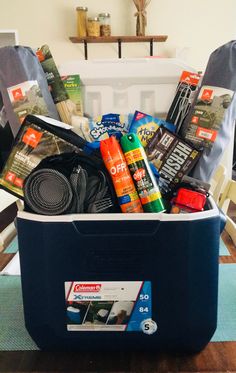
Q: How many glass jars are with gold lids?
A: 3